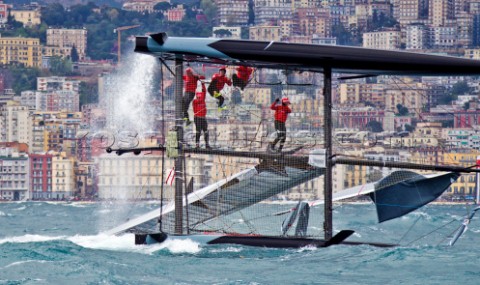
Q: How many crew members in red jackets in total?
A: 5